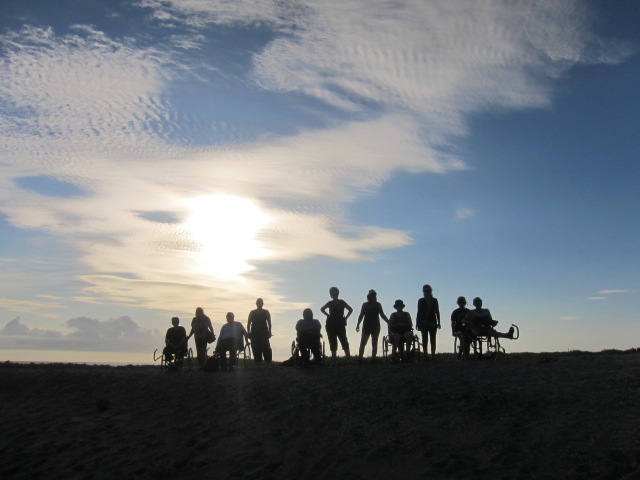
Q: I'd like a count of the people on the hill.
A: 11